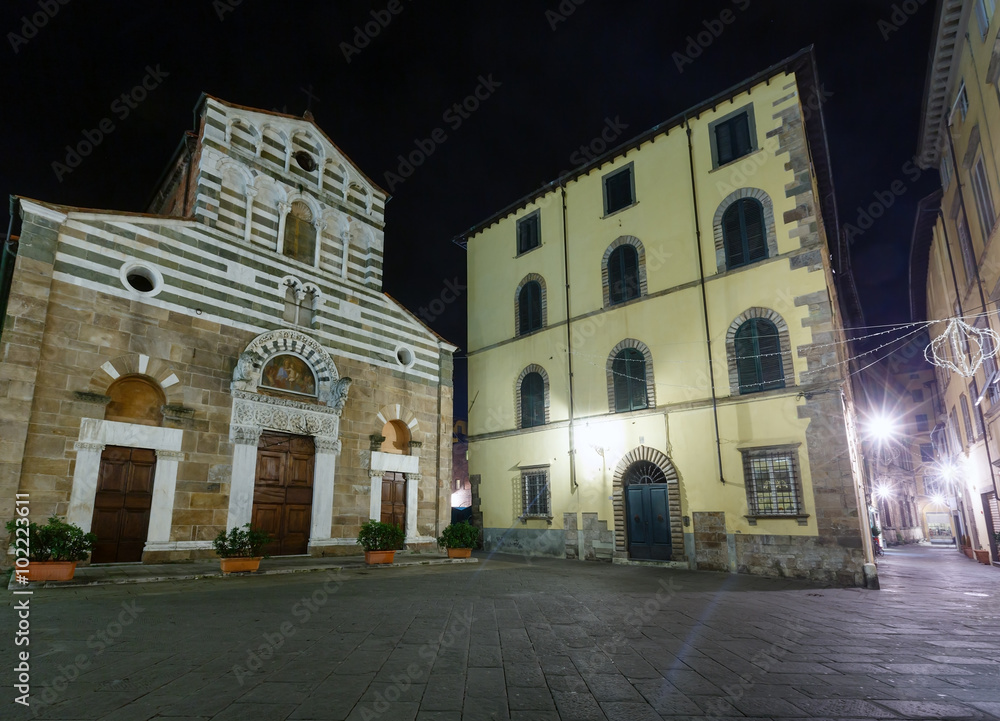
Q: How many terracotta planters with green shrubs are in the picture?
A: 4